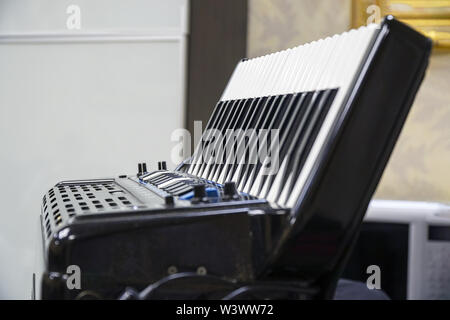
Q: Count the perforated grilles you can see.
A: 1